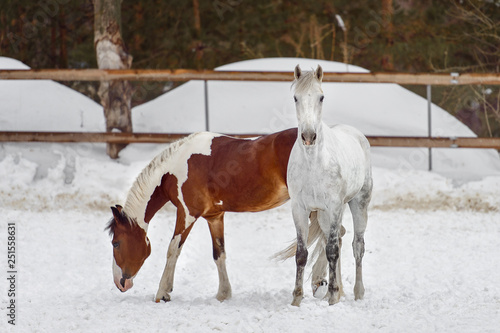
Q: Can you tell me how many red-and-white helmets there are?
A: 0